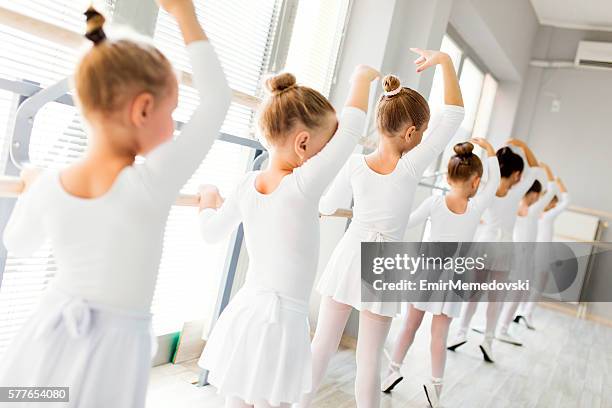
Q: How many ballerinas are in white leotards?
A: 7